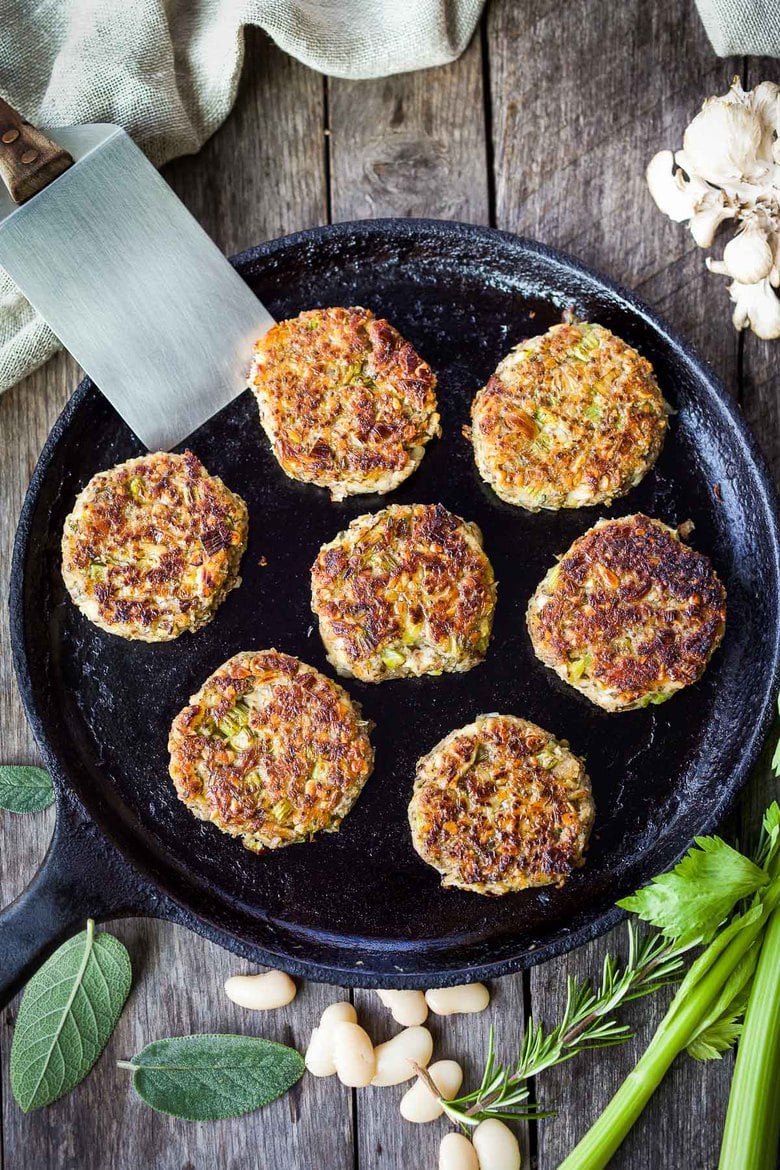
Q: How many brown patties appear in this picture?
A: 7